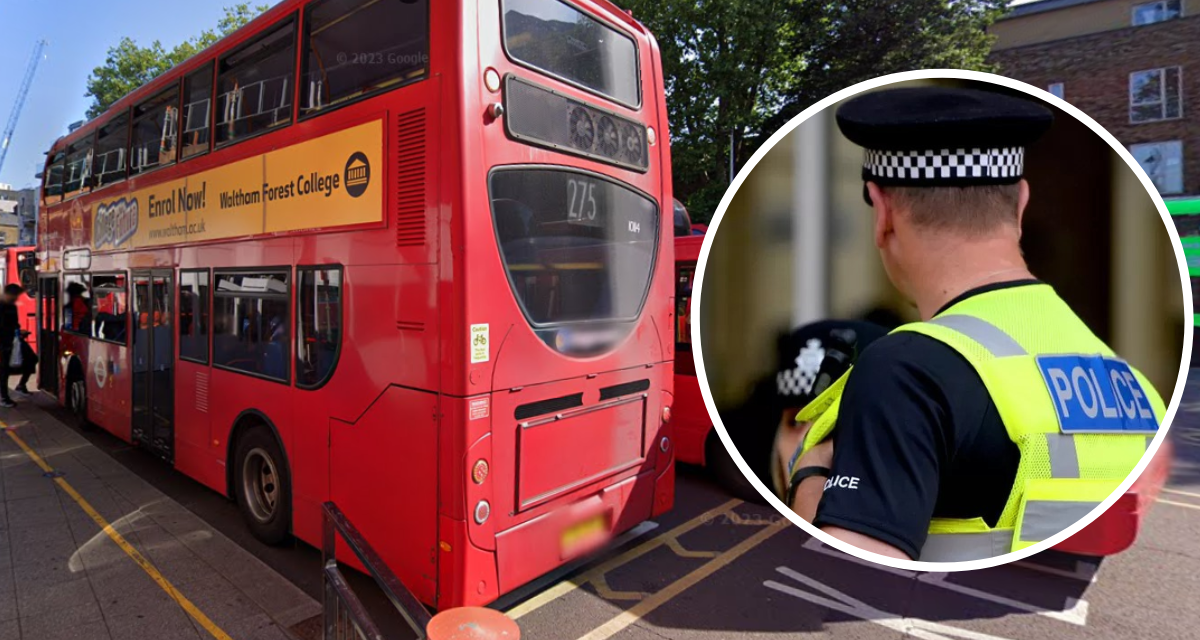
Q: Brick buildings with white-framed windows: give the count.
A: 1